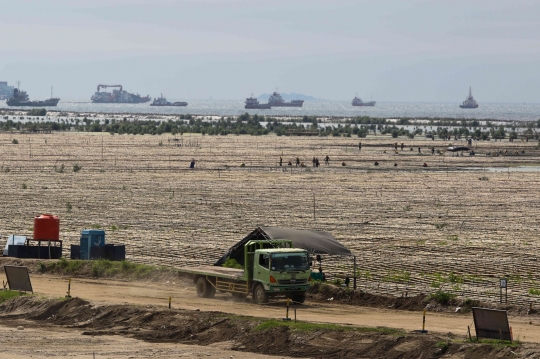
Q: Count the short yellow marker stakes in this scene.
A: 4